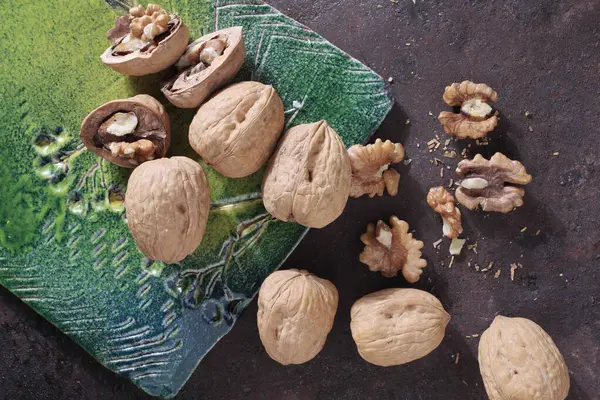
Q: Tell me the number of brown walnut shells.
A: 9